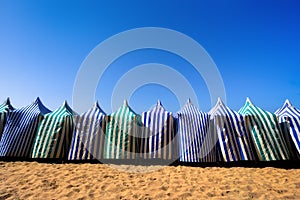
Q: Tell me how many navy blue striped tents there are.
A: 6